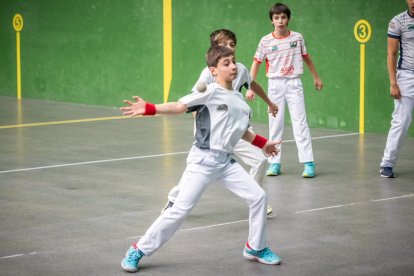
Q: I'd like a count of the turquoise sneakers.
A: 4